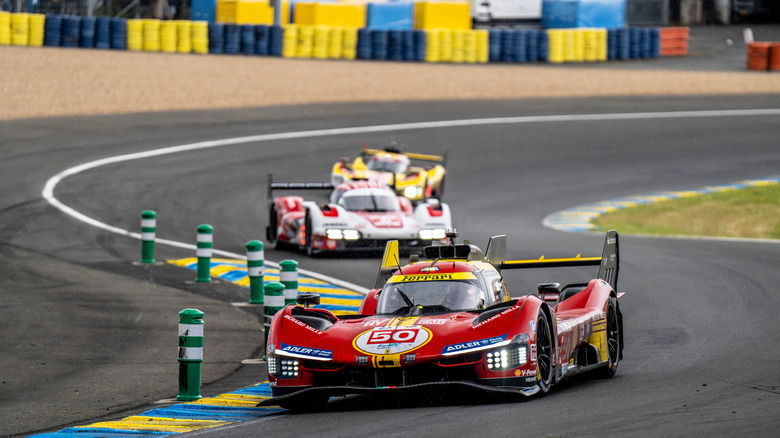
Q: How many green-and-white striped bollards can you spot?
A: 6